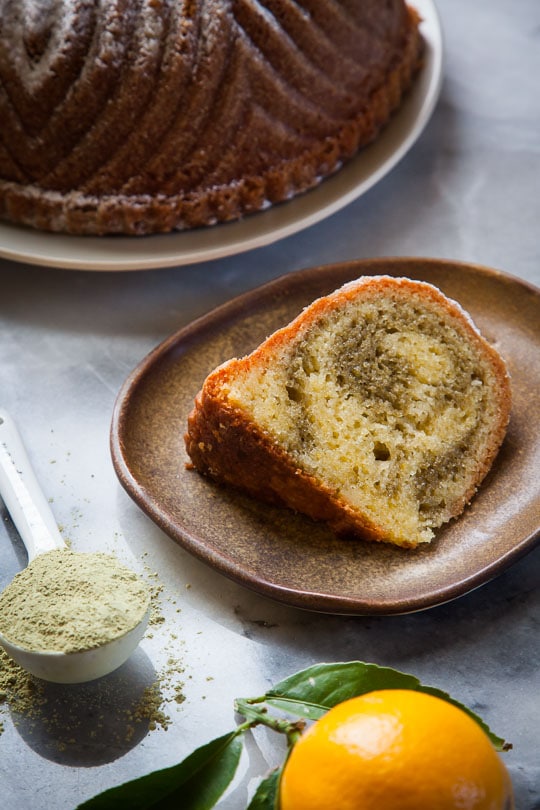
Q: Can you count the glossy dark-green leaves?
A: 3